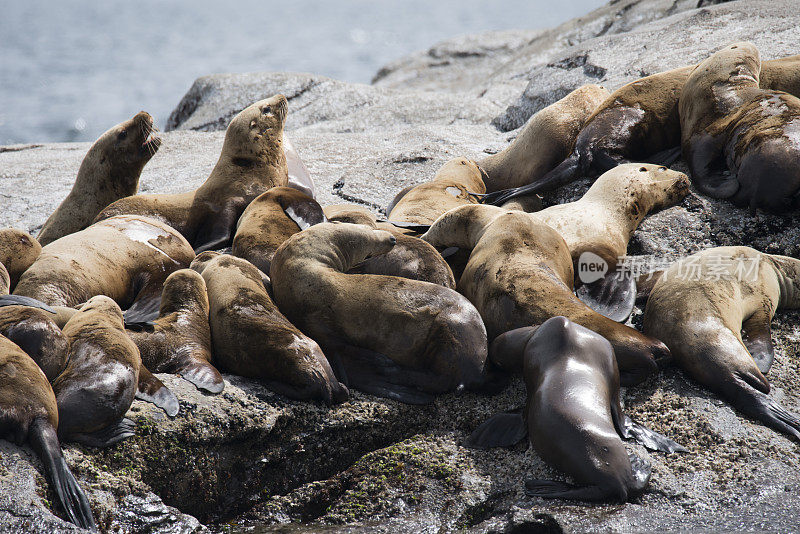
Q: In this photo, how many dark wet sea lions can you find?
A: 1